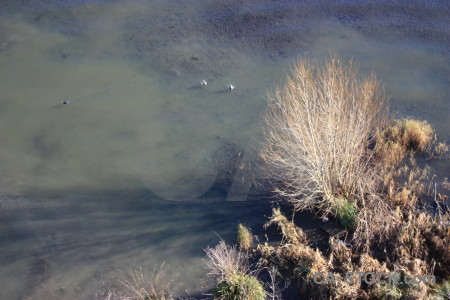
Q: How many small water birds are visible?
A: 3